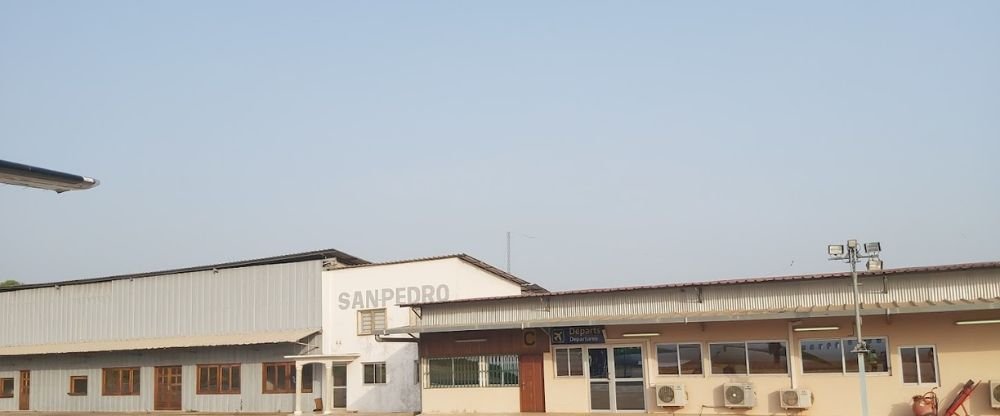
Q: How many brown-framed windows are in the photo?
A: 5